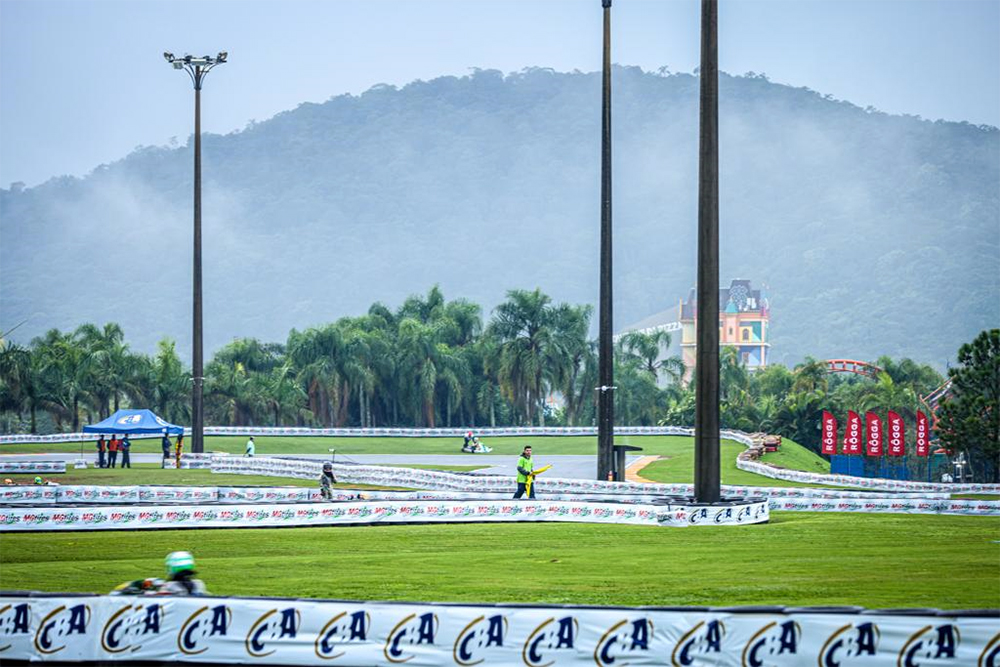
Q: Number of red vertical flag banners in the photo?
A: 5